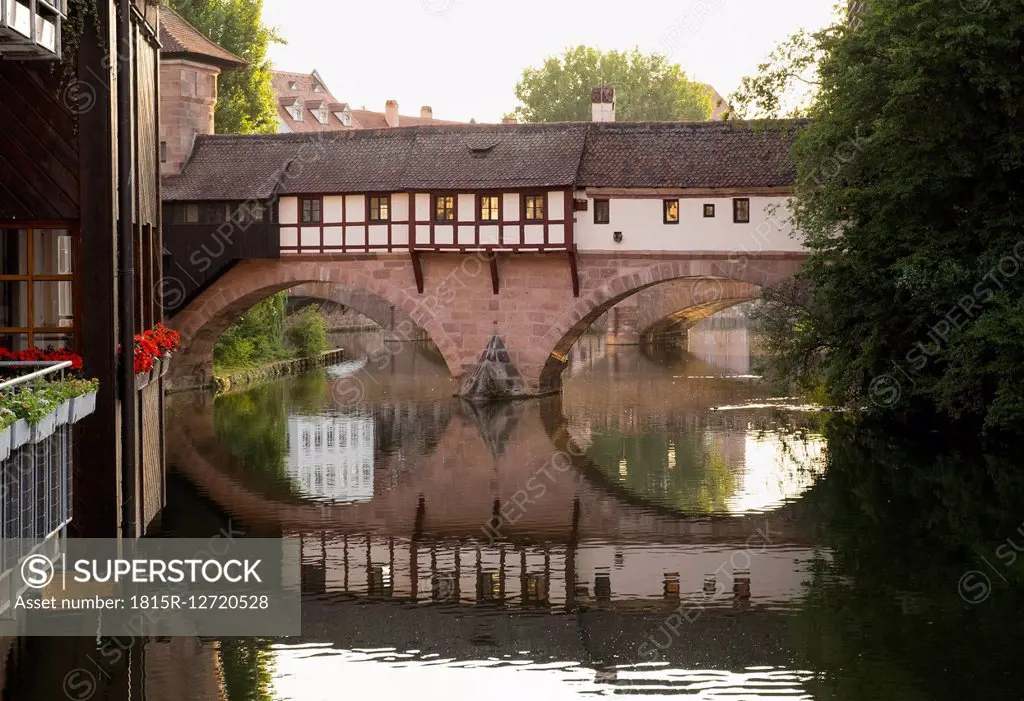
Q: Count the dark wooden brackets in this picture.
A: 3